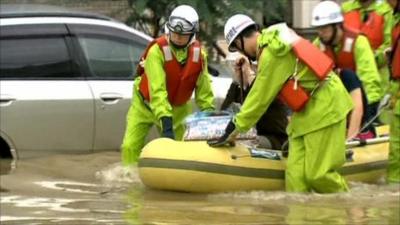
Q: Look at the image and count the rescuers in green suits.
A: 5